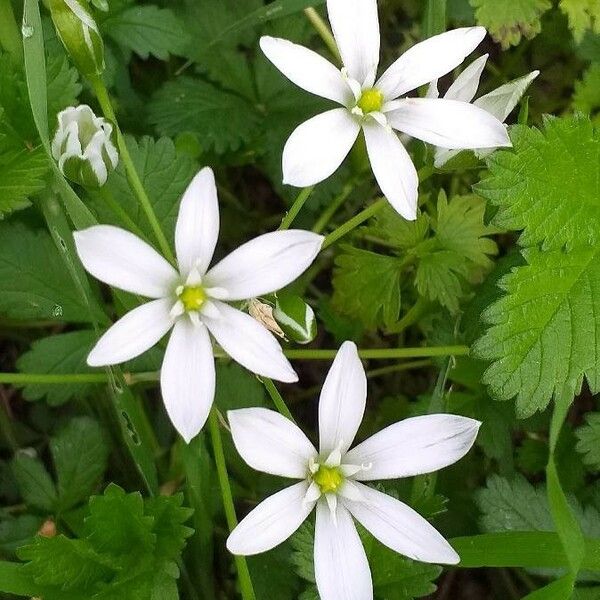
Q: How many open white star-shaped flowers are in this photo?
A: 3